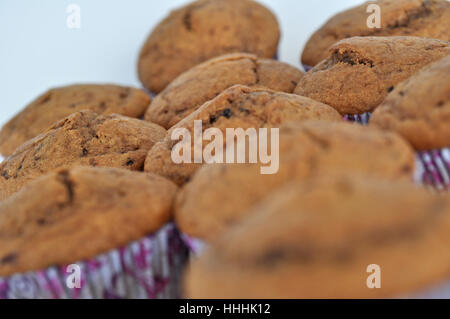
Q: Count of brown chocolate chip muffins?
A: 11